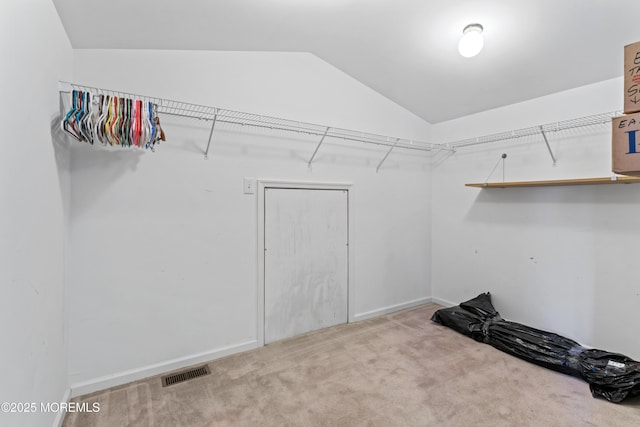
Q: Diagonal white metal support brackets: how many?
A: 4